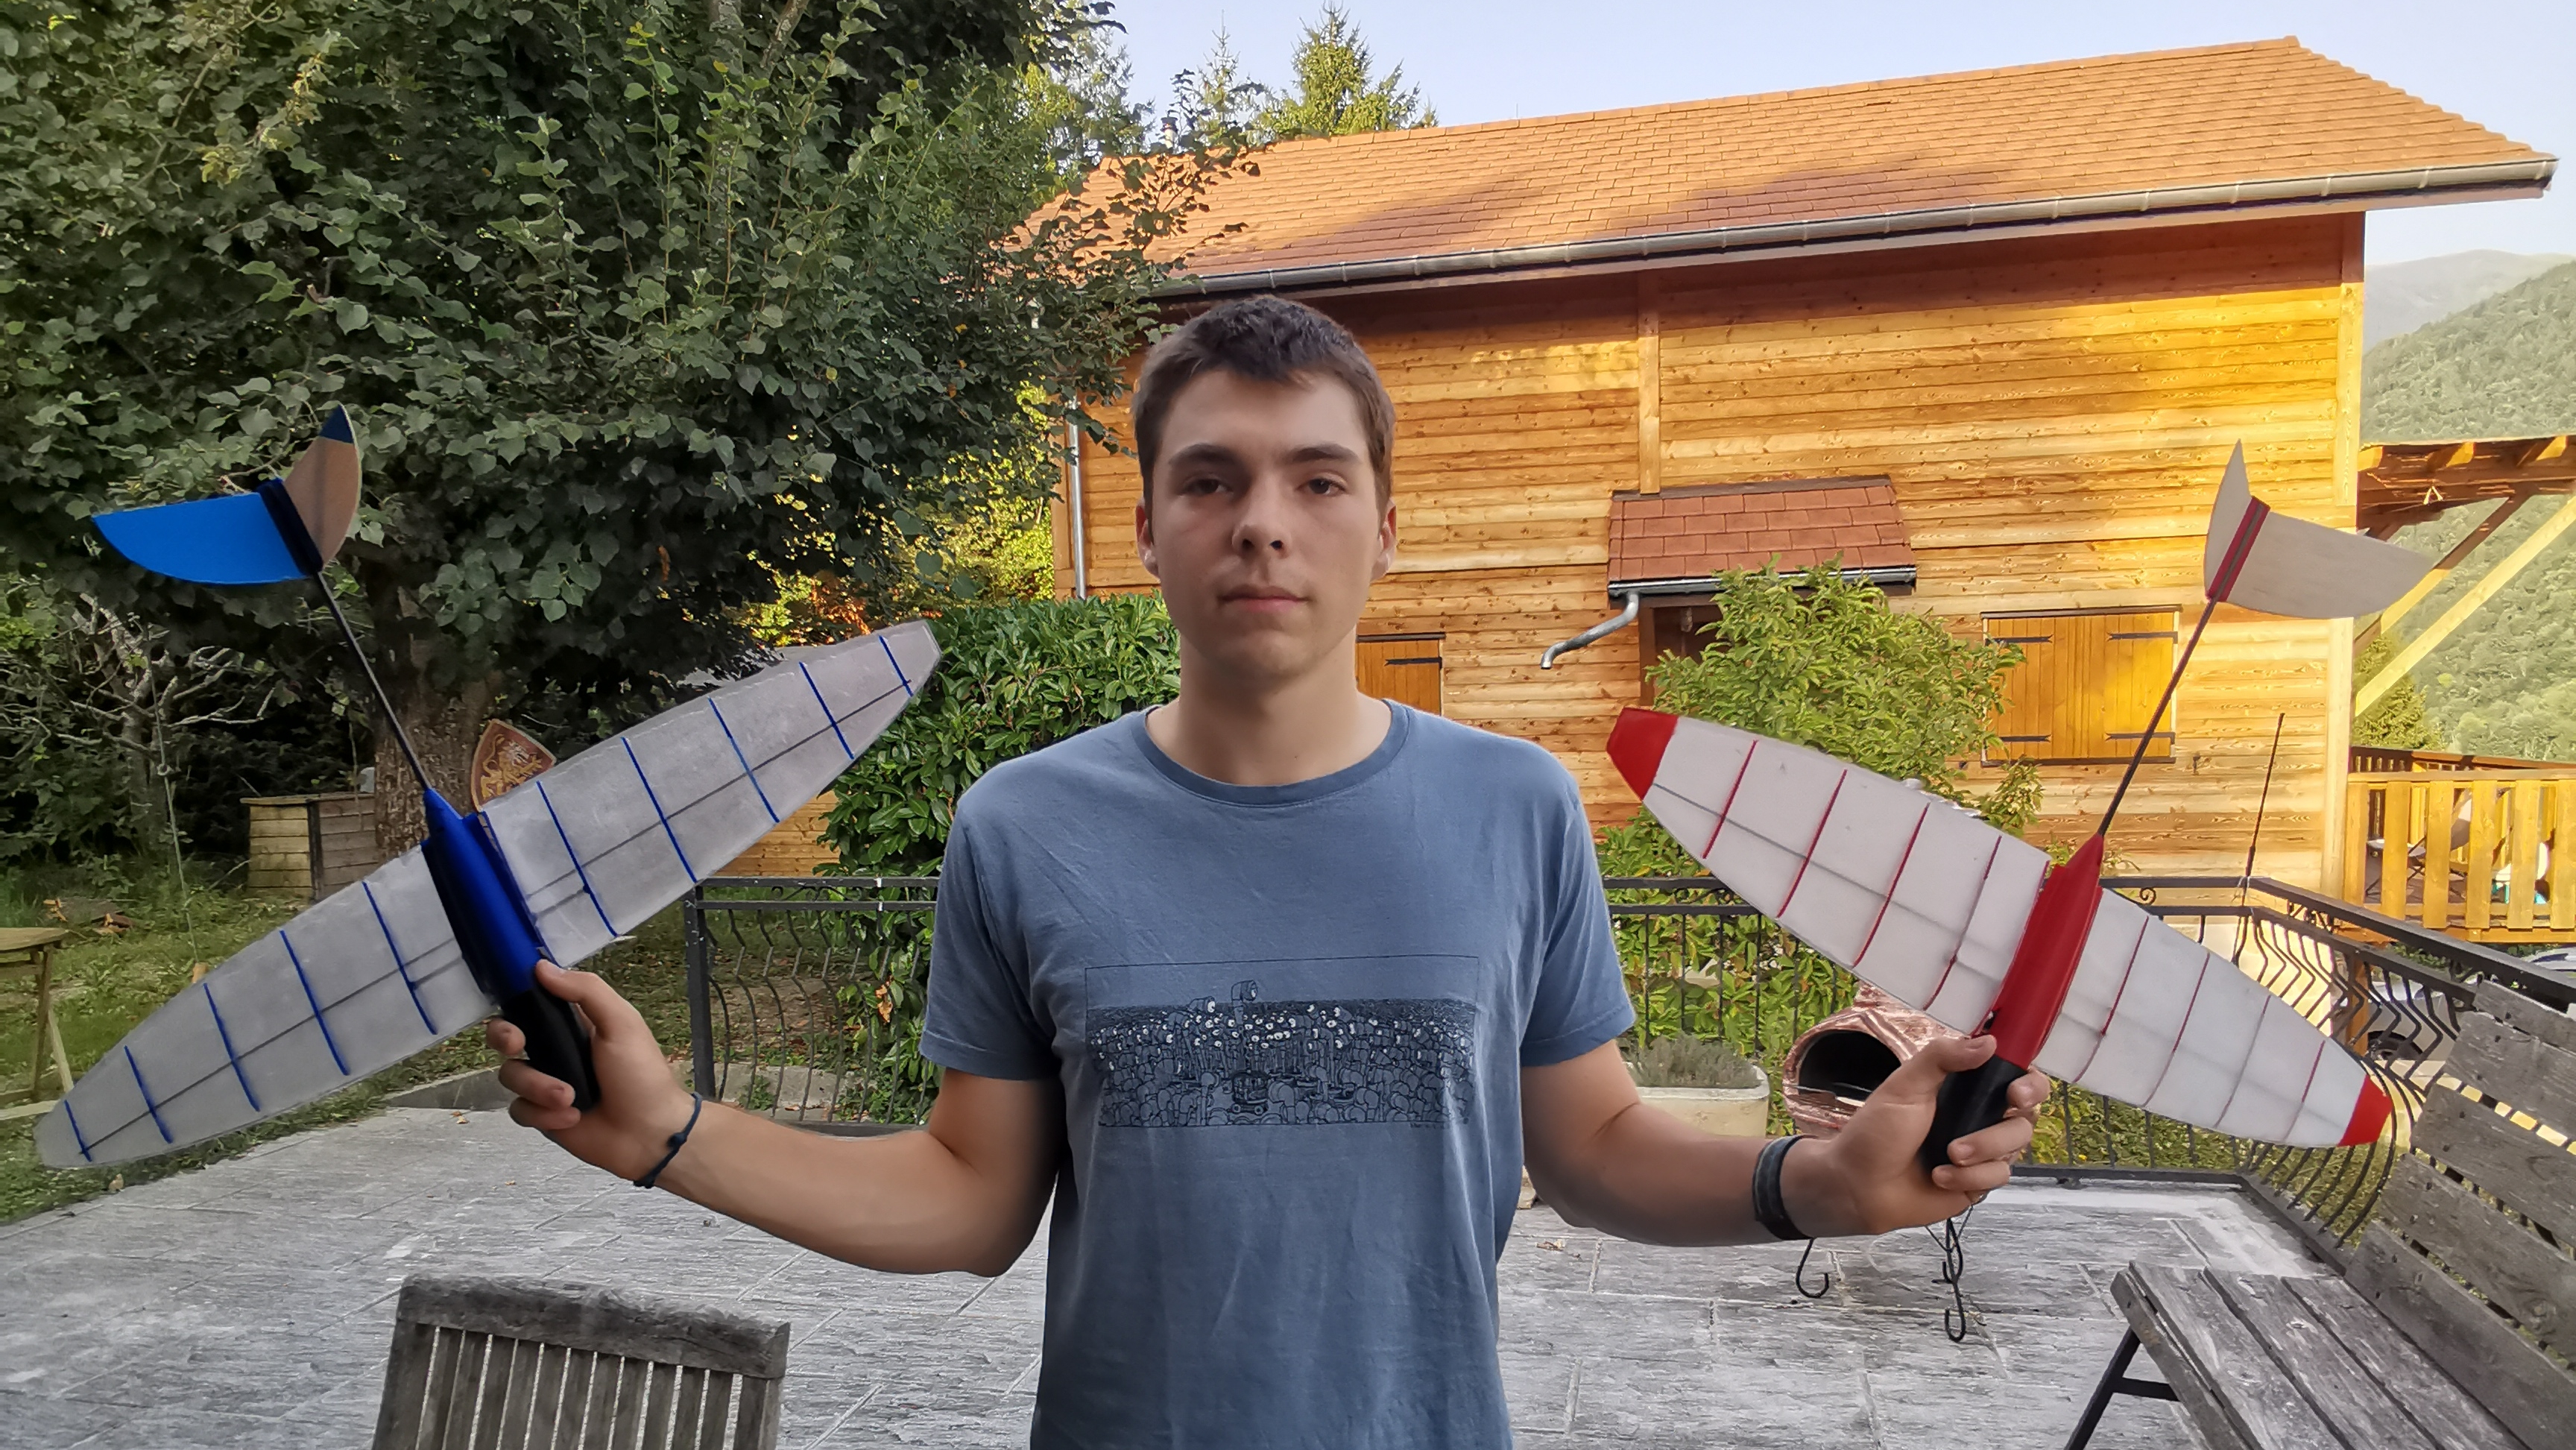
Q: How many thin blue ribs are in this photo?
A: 10